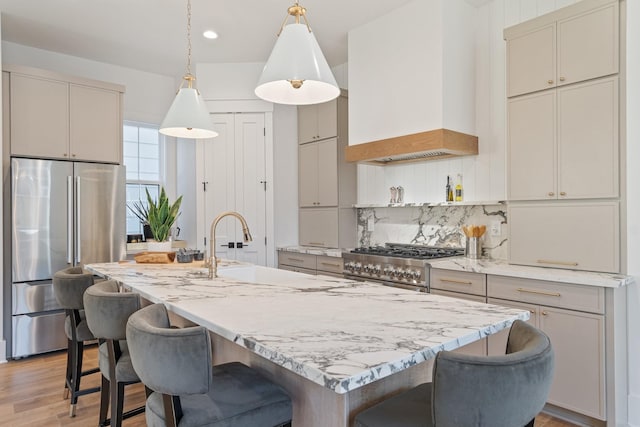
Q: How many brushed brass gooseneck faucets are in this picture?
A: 1